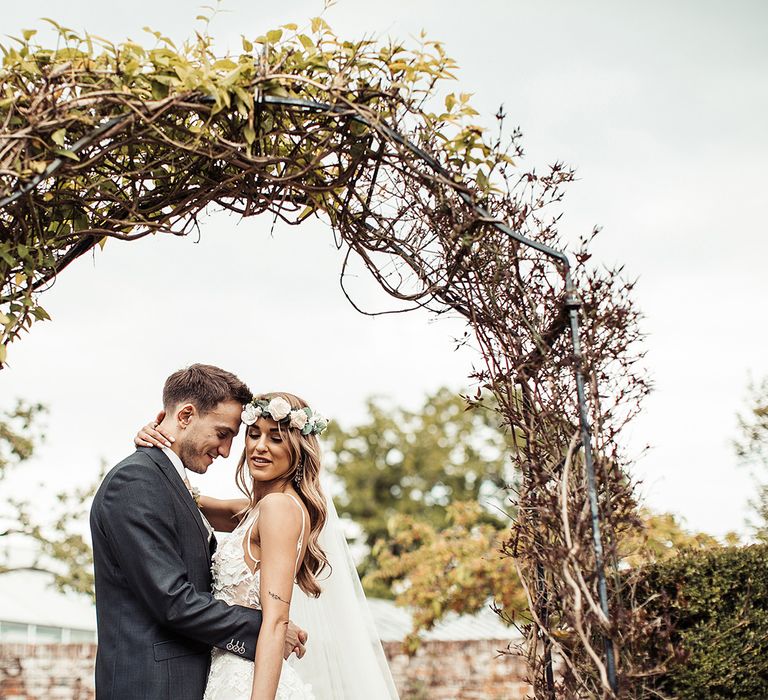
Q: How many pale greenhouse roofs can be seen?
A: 2